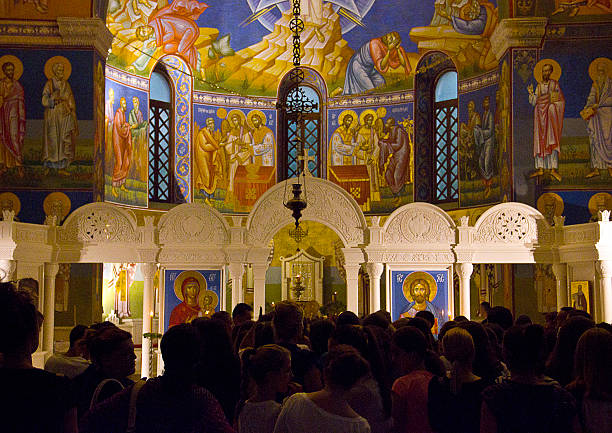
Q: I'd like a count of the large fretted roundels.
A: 2